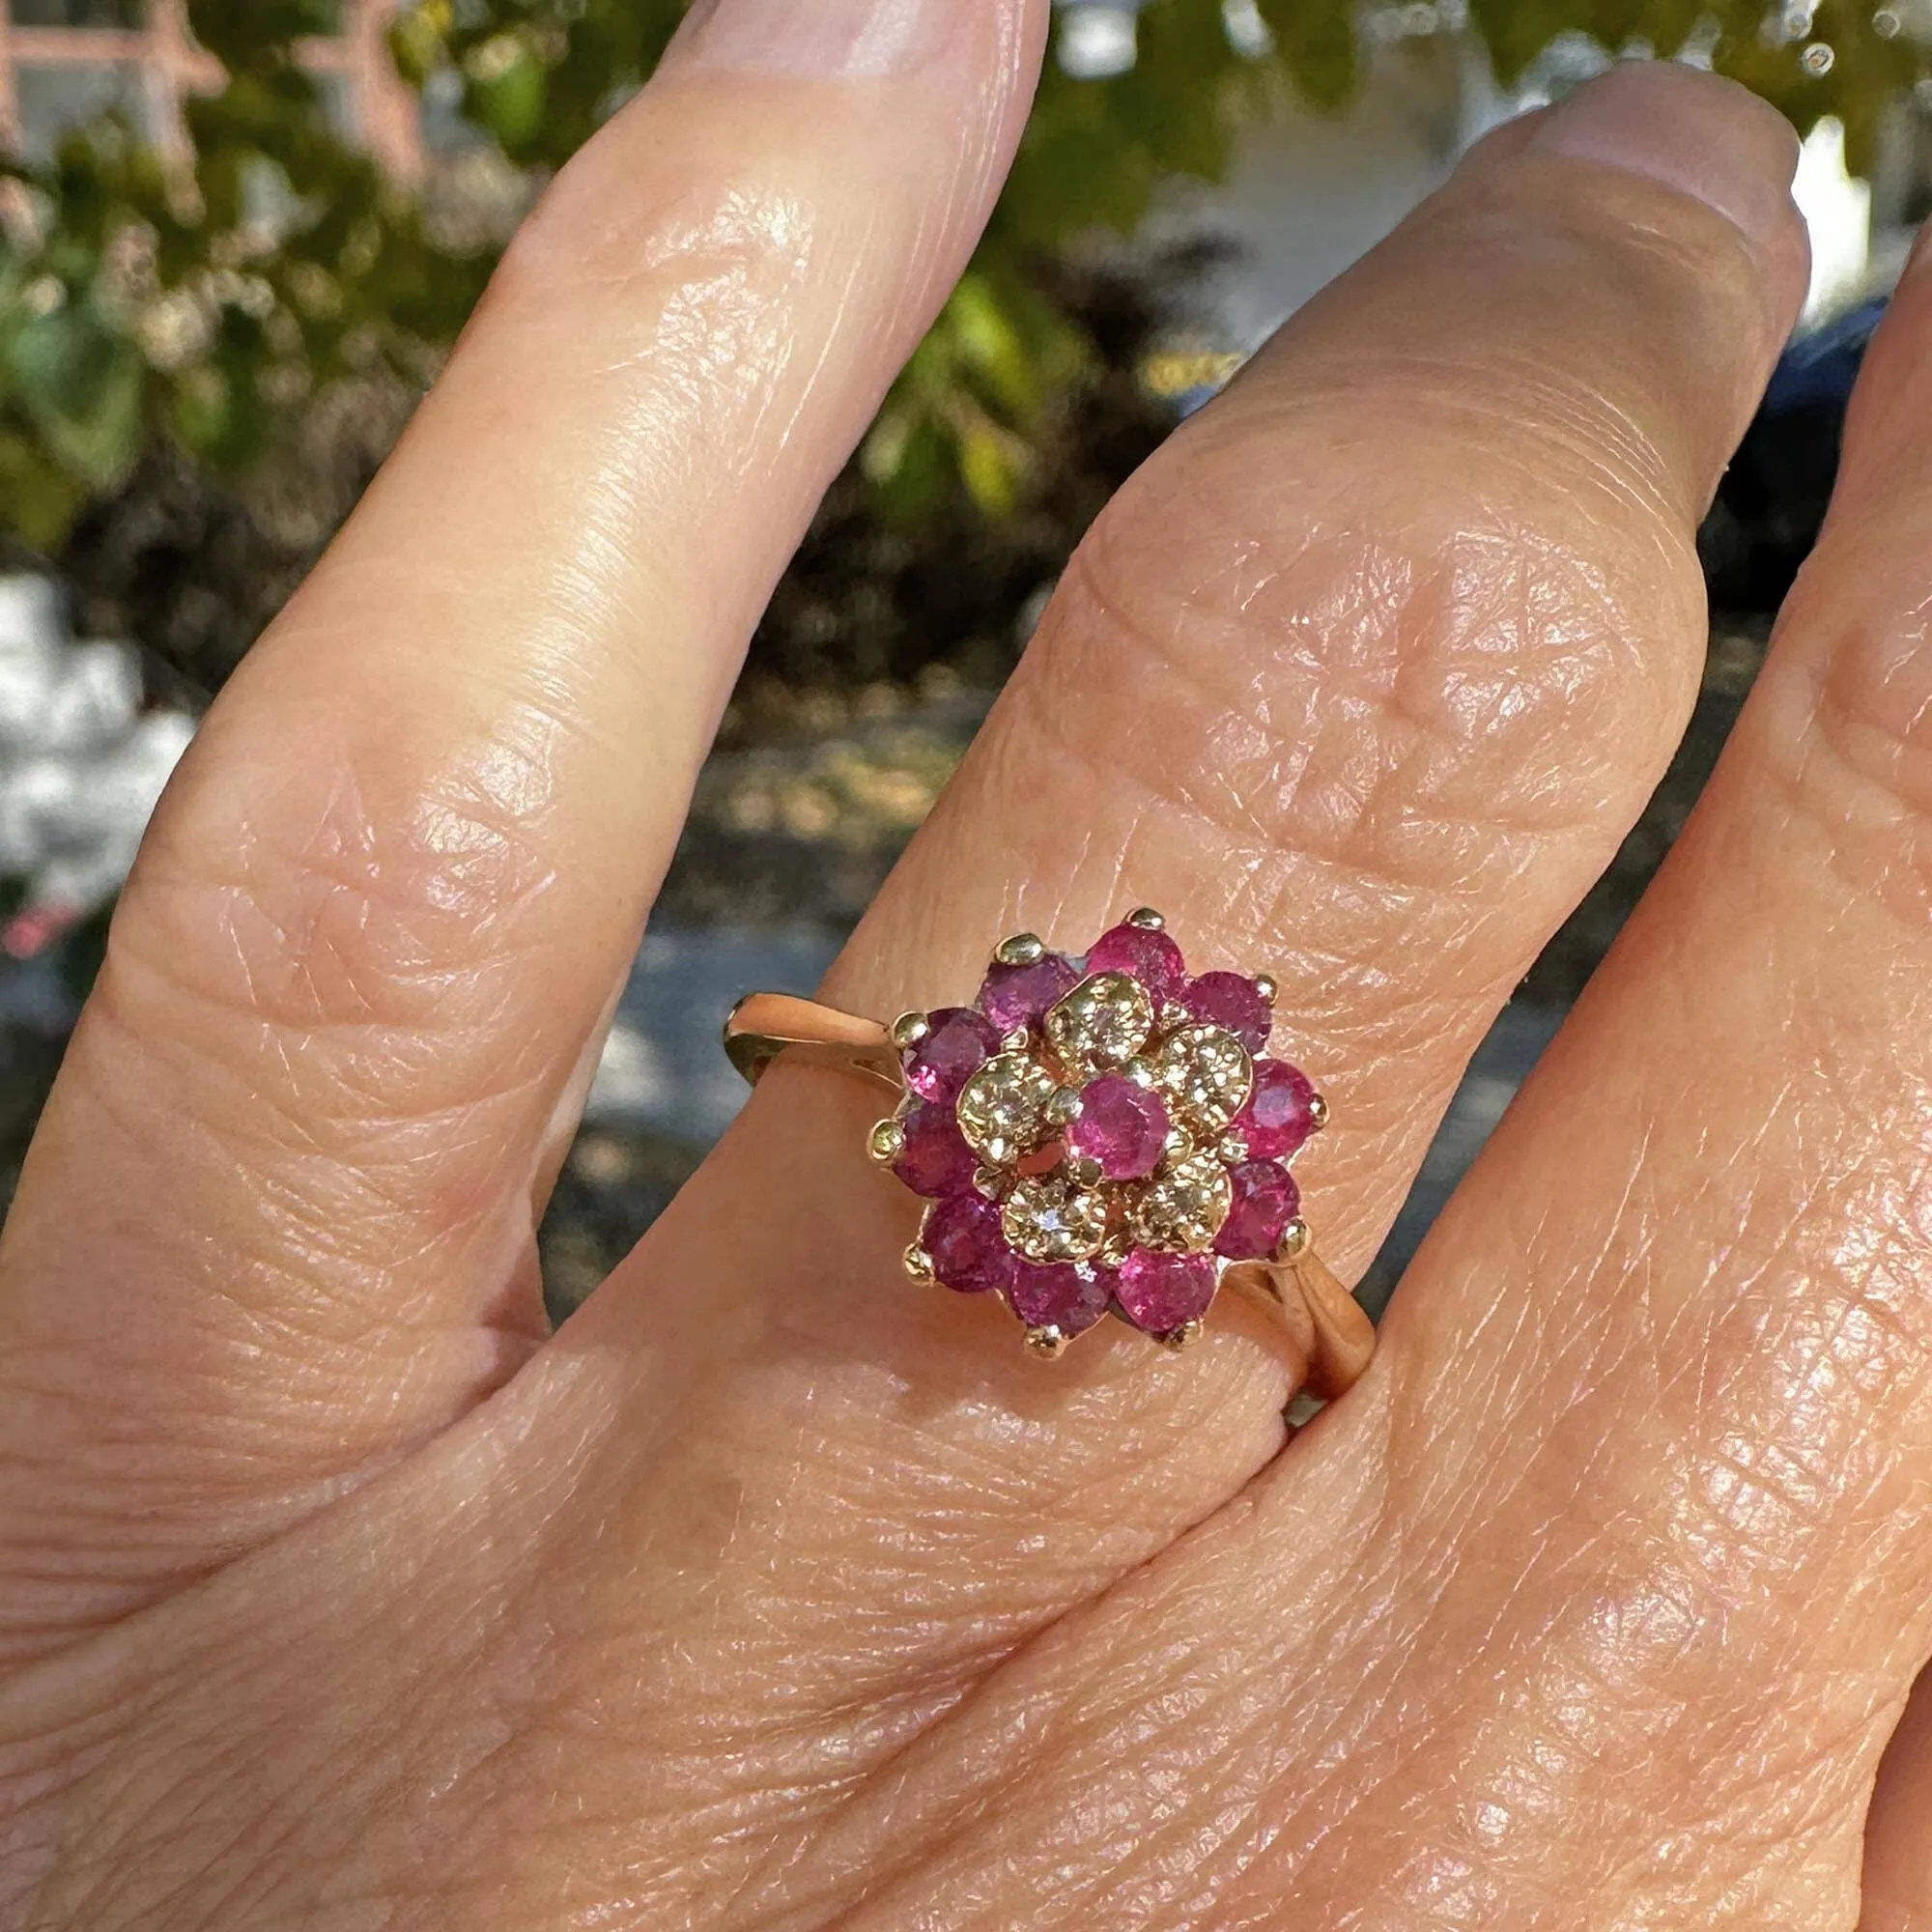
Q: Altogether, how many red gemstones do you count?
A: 11